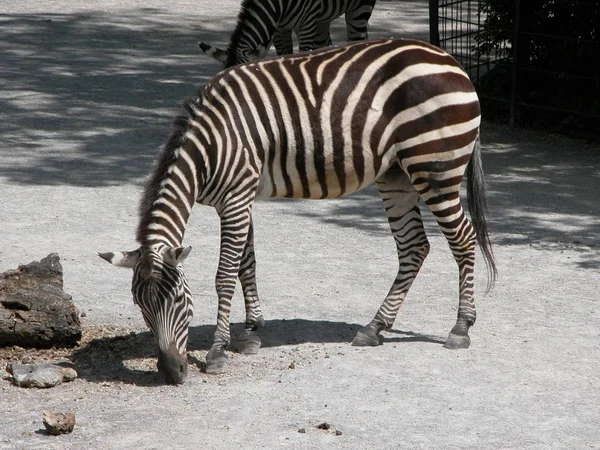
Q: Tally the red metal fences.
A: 0